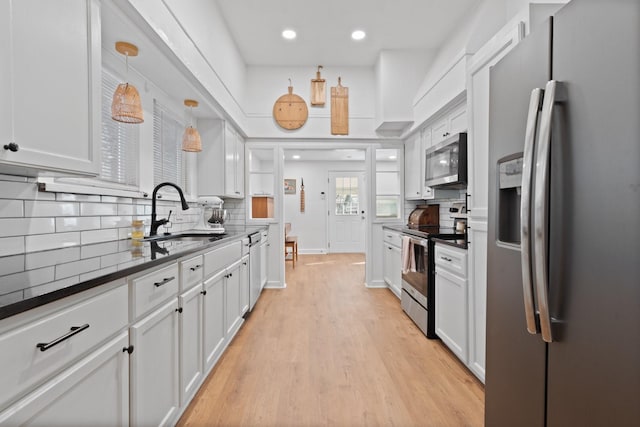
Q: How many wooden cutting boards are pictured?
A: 3